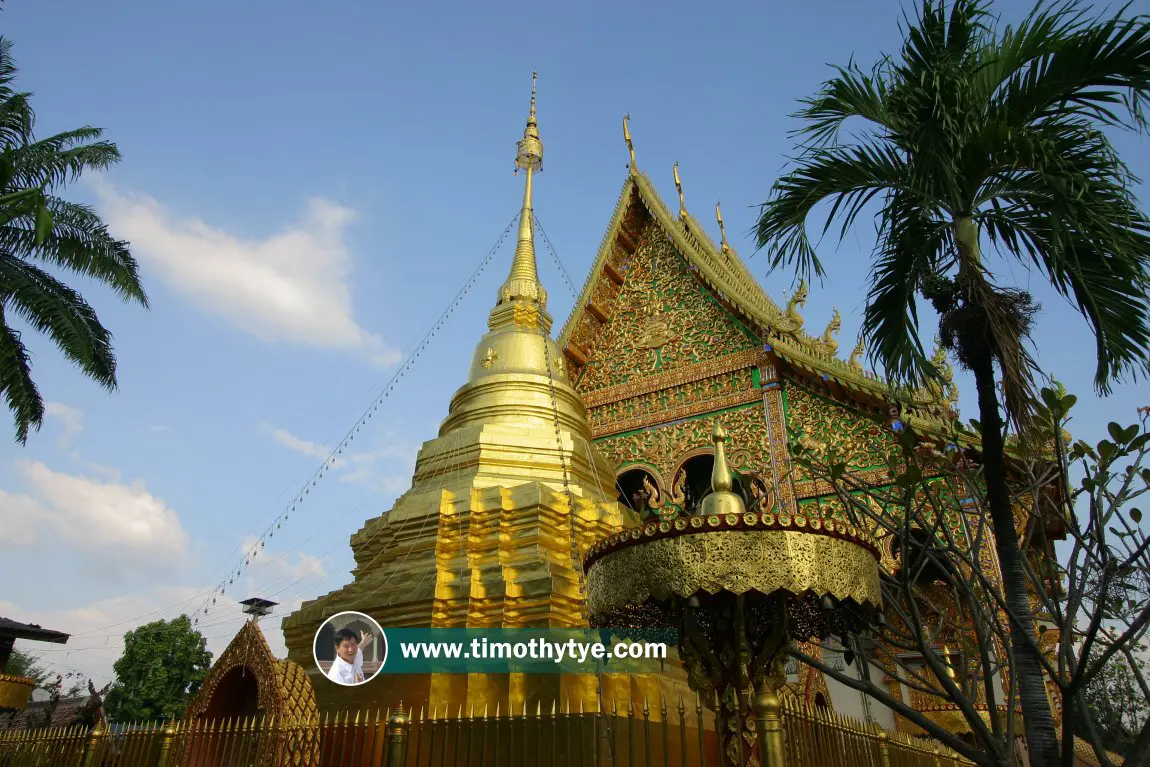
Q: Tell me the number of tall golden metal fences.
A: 1